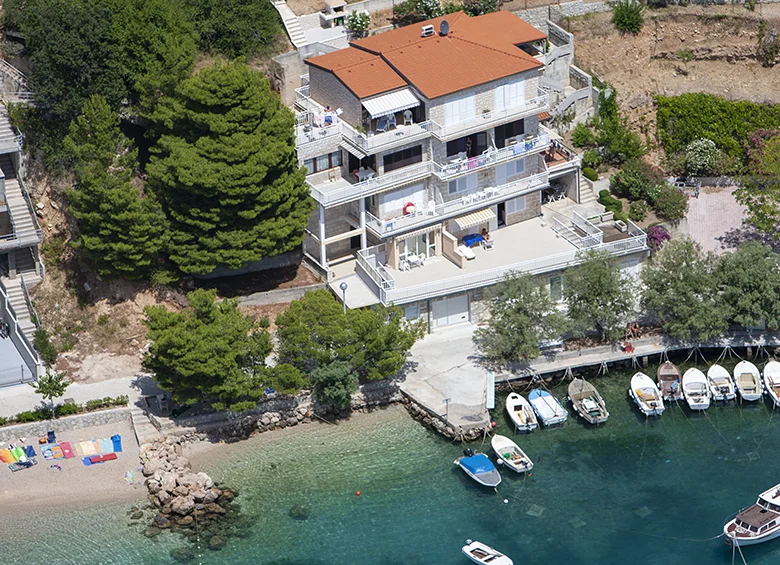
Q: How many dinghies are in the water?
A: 12